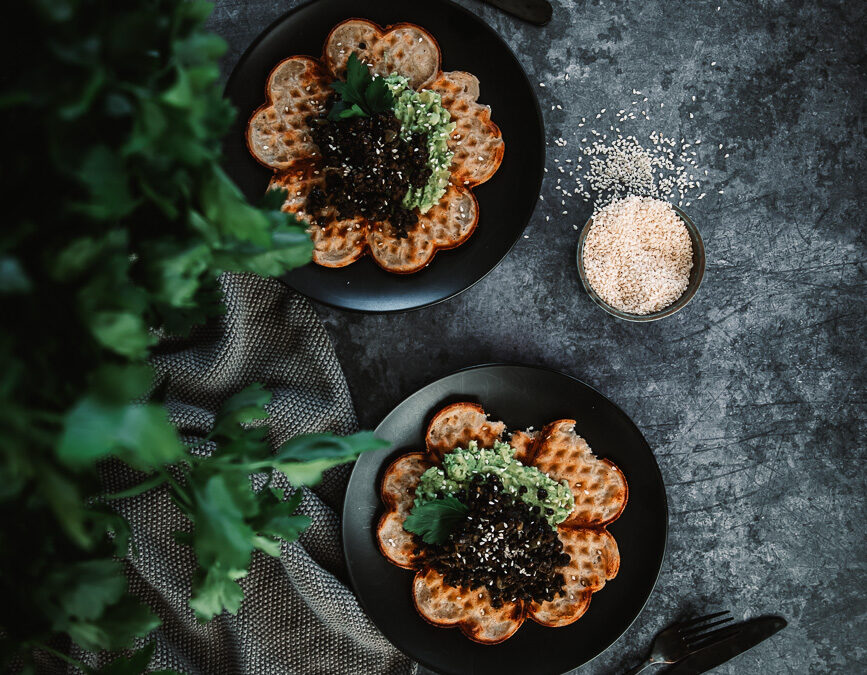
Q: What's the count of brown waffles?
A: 2